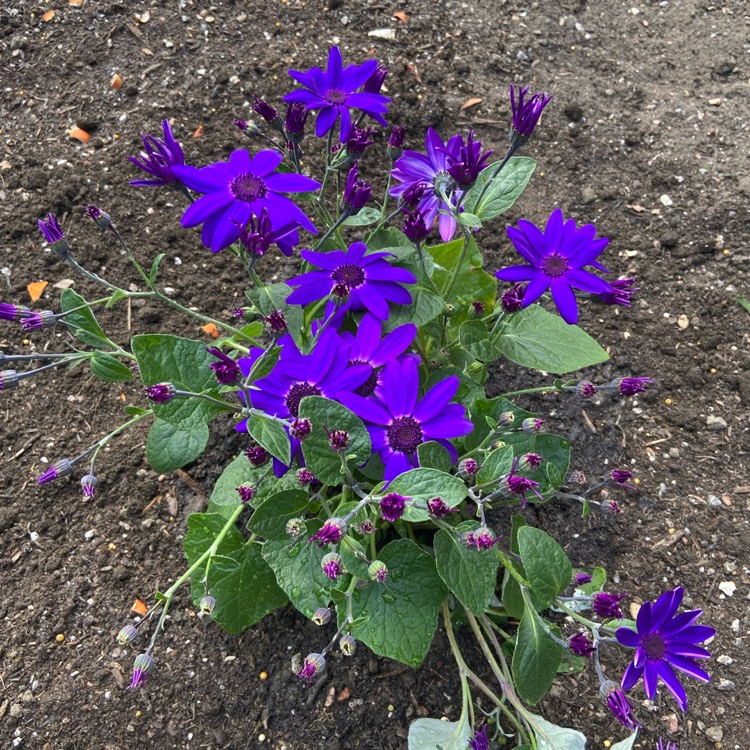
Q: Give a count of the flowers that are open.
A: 9